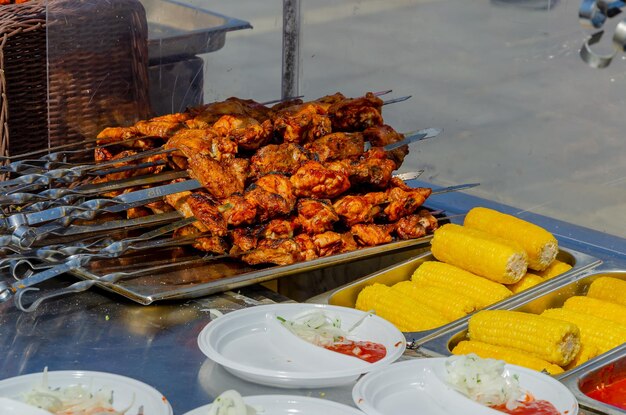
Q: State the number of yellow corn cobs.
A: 13